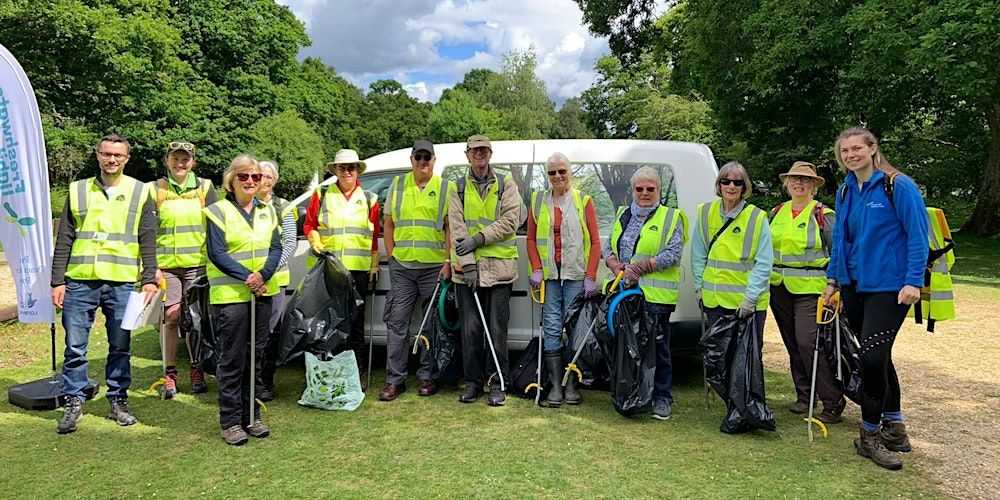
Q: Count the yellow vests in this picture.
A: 12